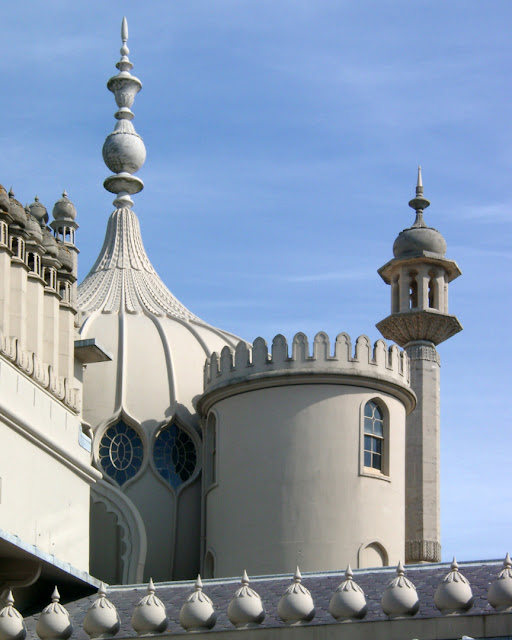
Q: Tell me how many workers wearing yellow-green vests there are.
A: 0